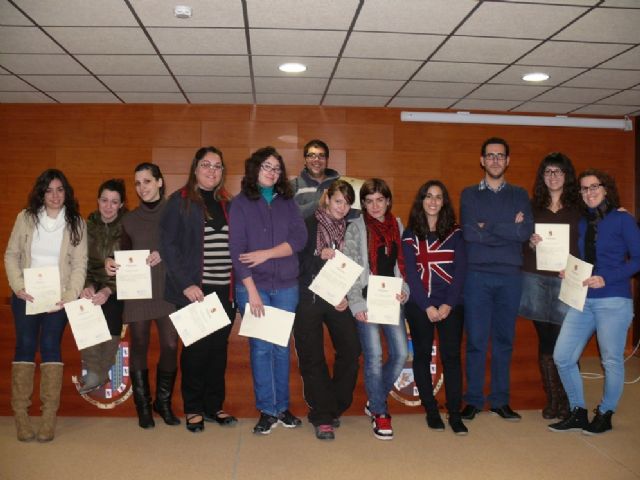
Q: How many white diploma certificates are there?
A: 9